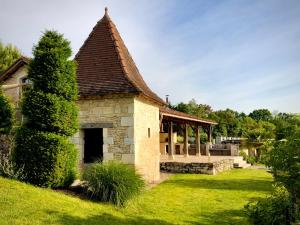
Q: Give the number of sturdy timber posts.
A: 4